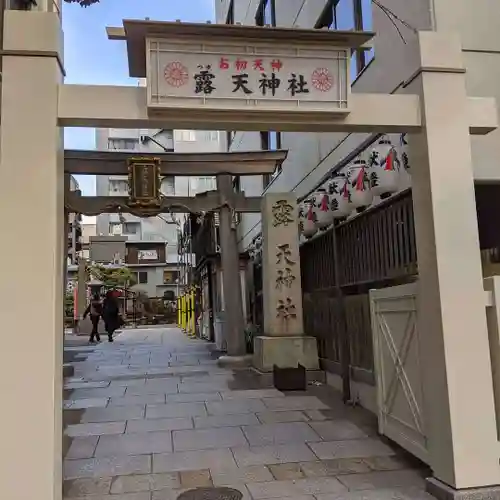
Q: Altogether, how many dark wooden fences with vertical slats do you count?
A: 1